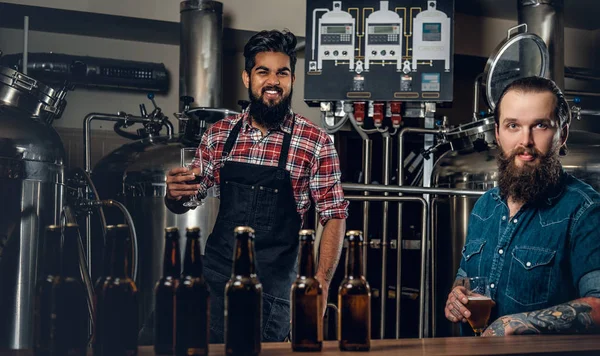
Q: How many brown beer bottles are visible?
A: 9